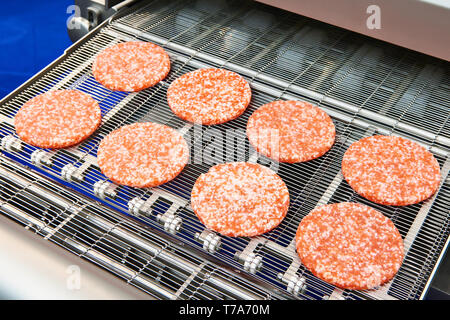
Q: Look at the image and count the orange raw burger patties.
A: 8